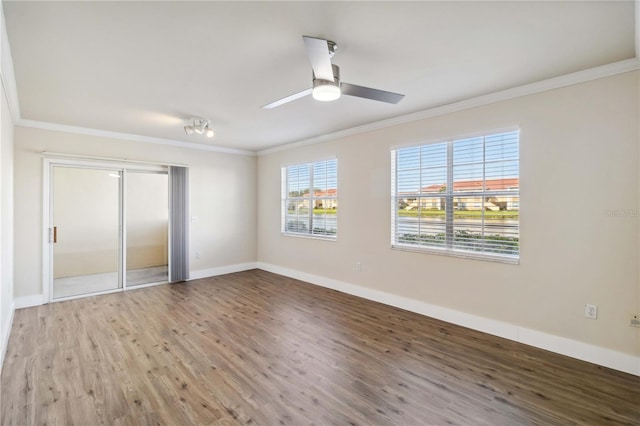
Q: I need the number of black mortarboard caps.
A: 0